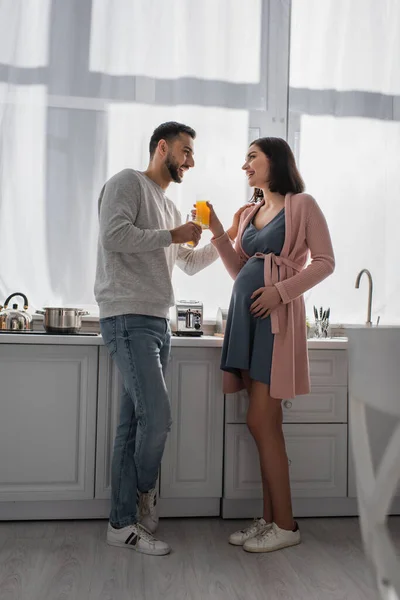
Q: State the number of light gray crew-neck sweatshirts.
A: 1